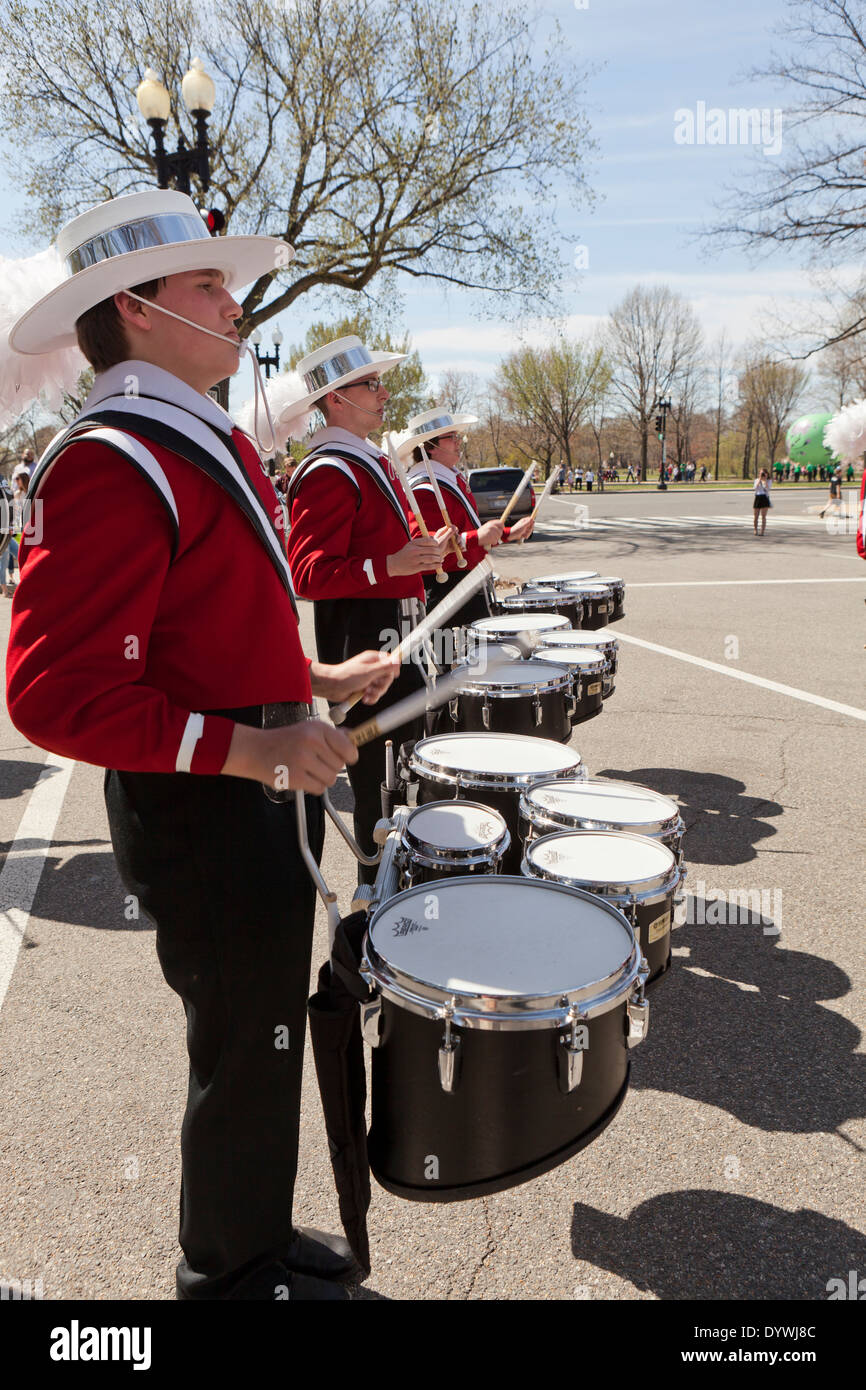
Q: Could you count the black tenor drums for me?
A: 15